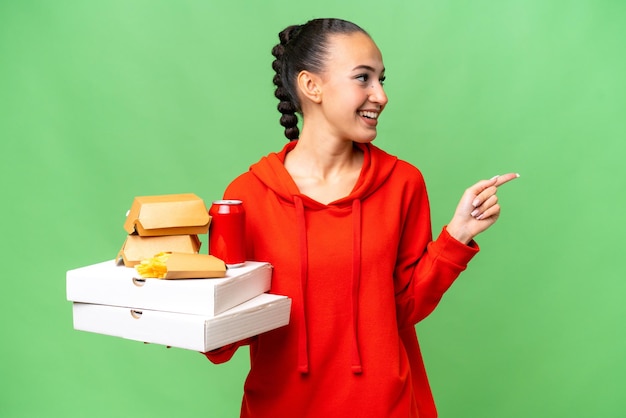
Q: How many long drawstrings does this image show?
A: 2